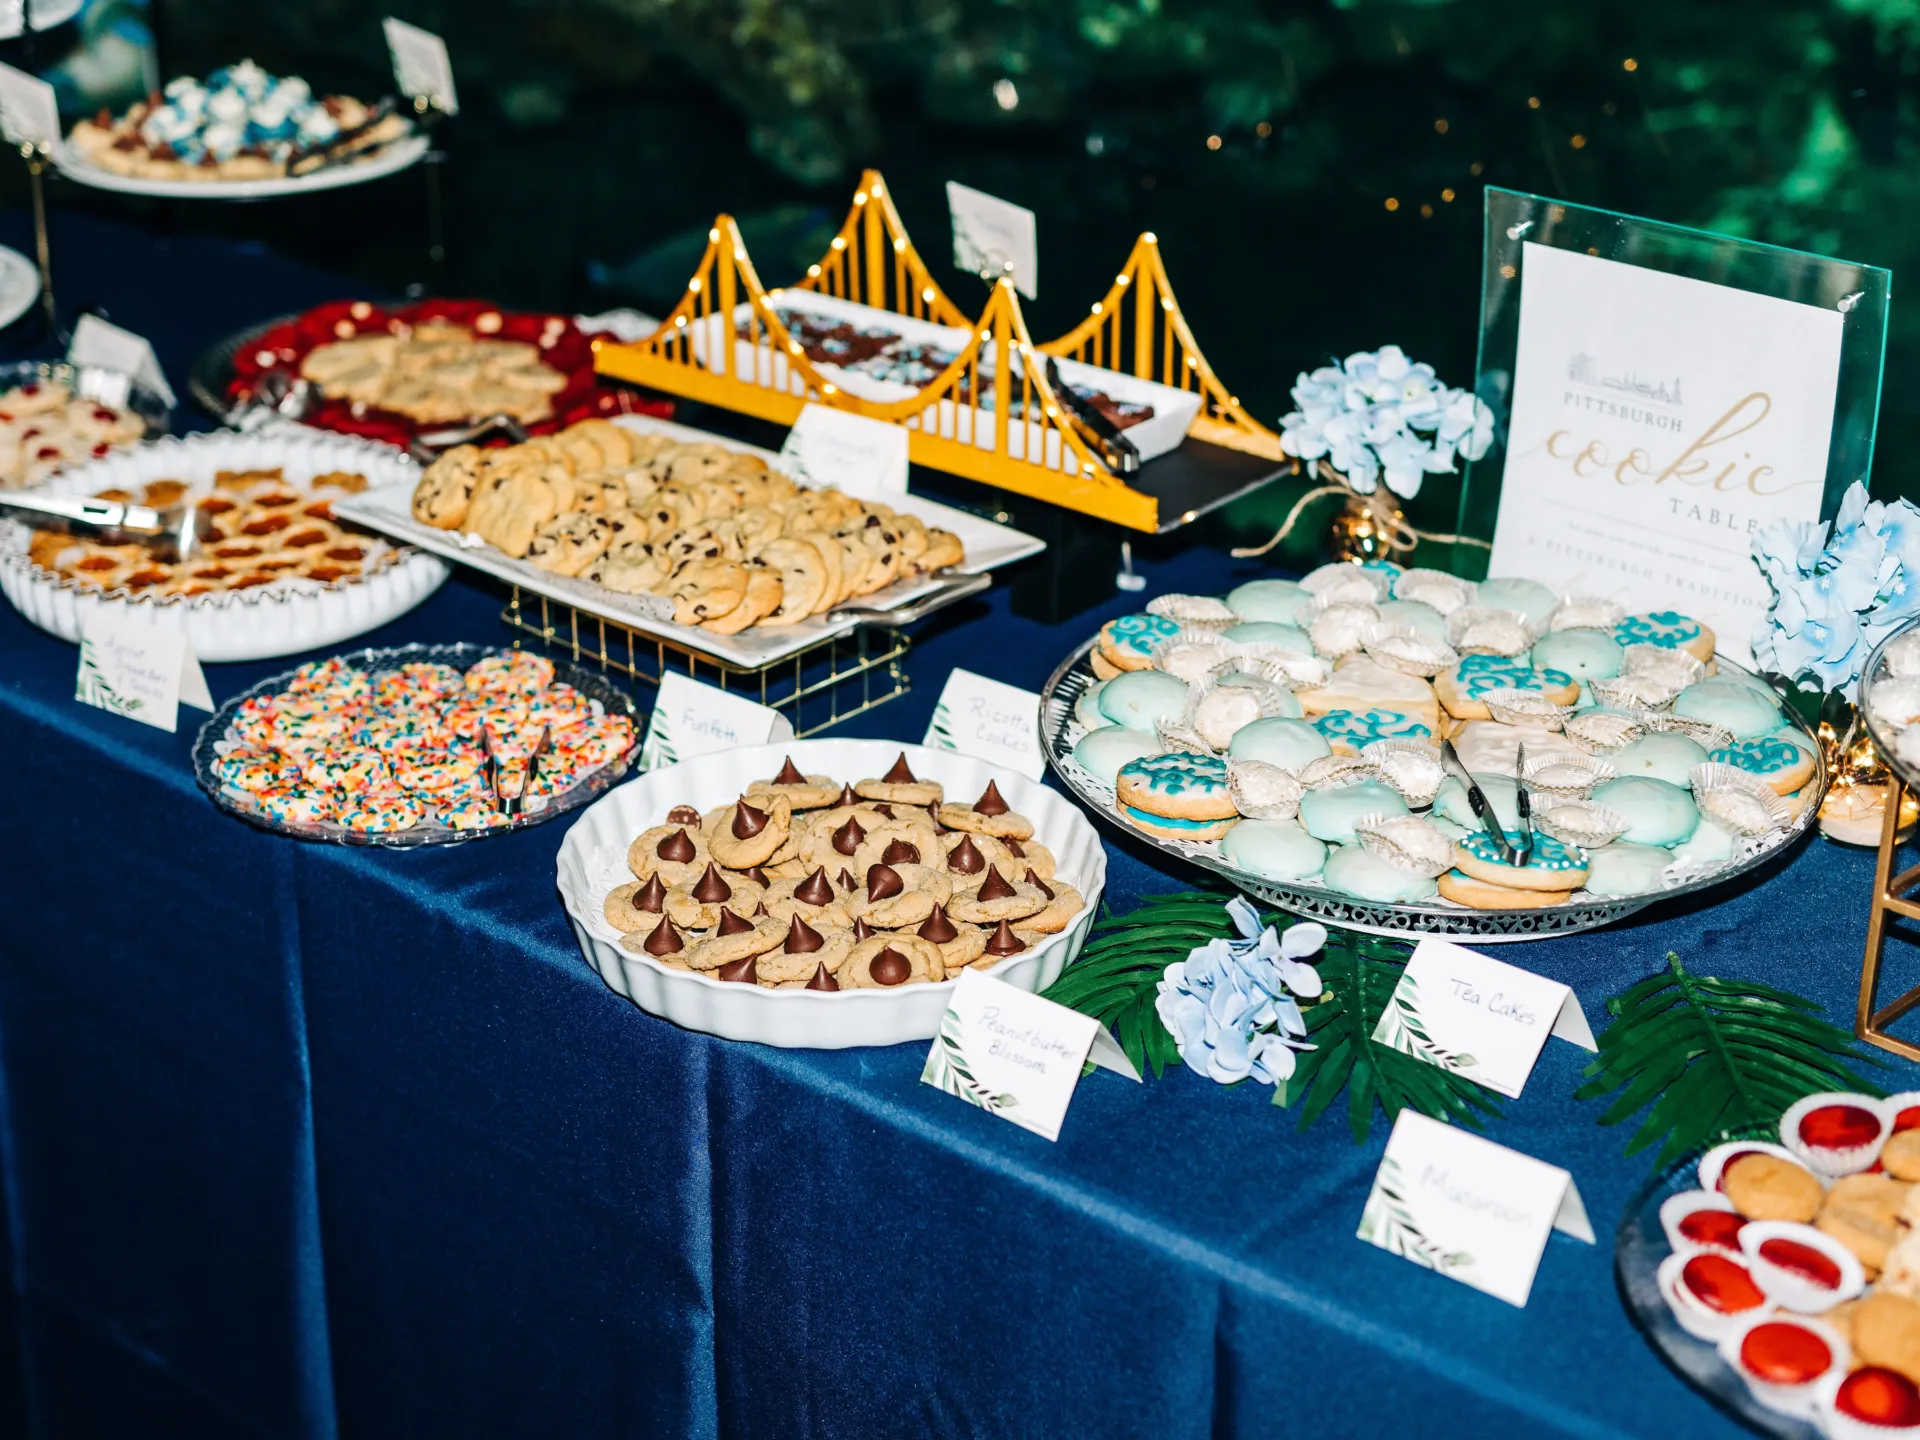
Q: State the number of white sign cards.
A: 11